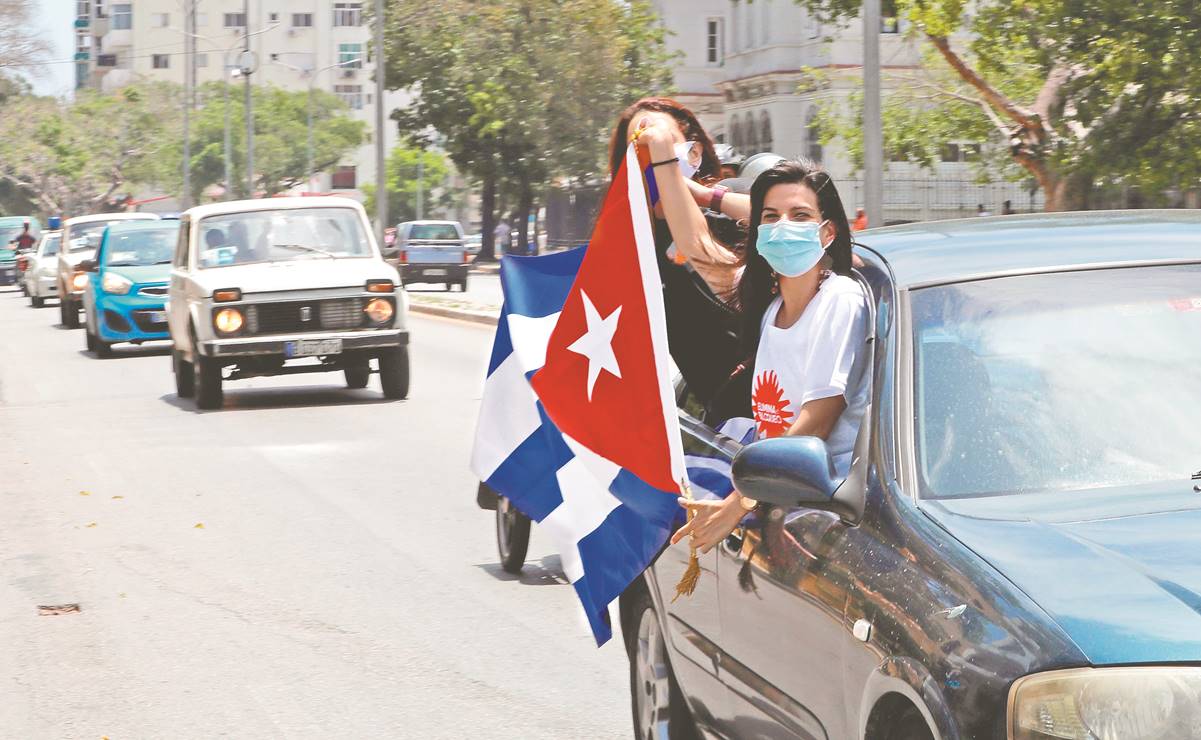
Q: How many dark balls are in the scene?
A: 0